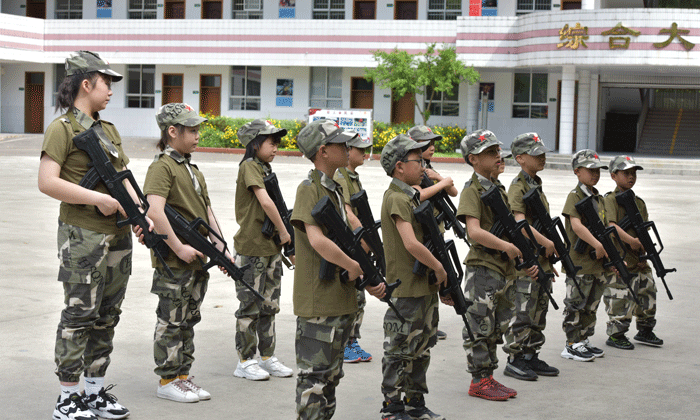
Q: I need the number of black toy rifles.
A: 11